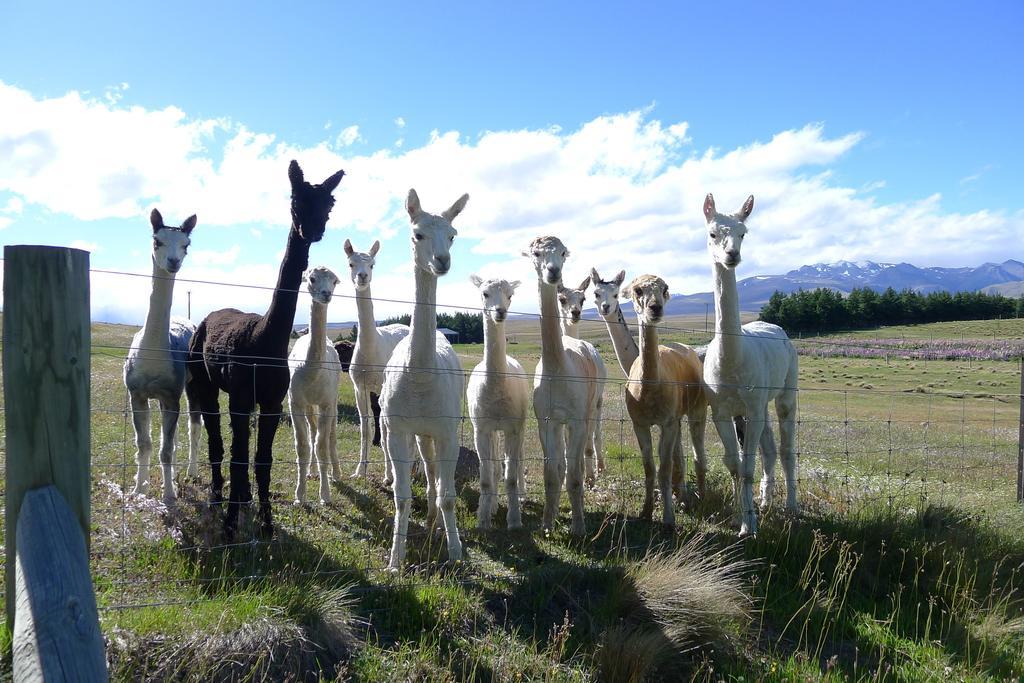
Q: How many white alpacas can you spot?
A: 9